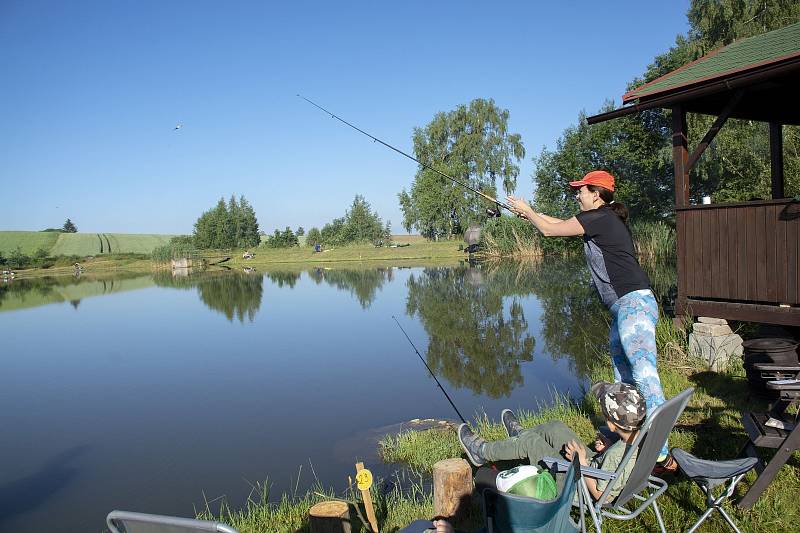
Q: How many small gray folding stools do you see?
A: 1